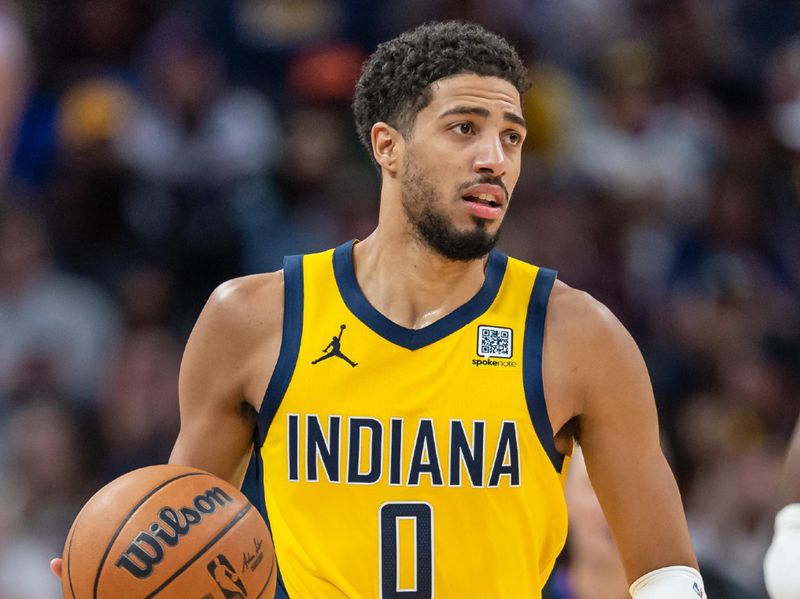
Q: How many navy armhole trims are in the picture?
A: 2